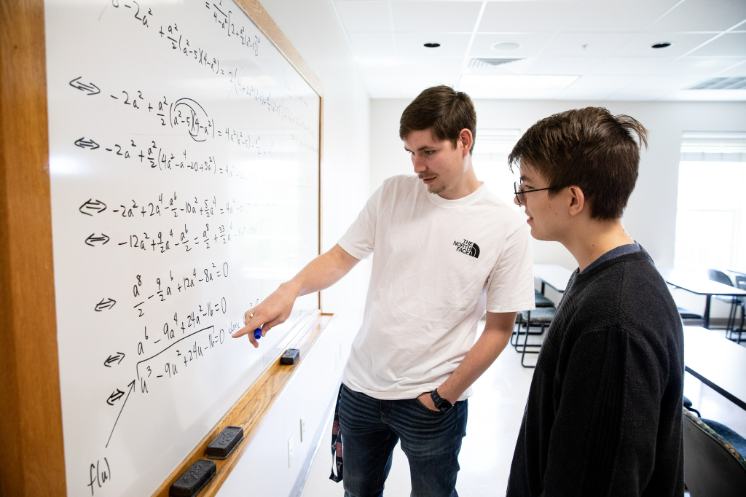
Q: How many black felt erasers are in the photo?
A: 3